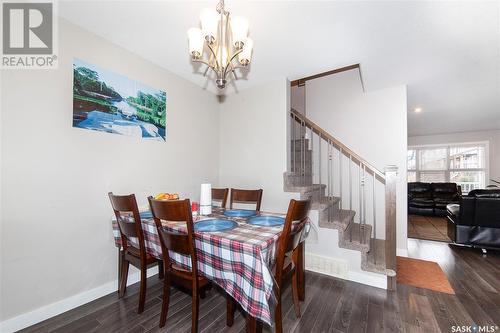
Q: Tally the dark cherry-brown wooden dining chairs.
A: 5